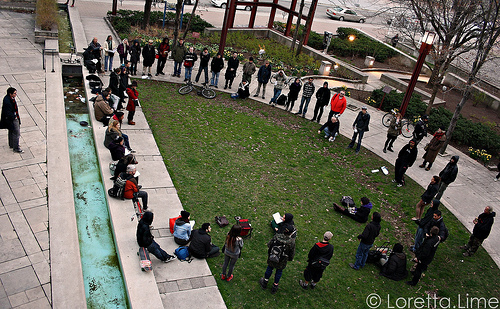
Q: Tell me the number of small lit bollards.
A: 2